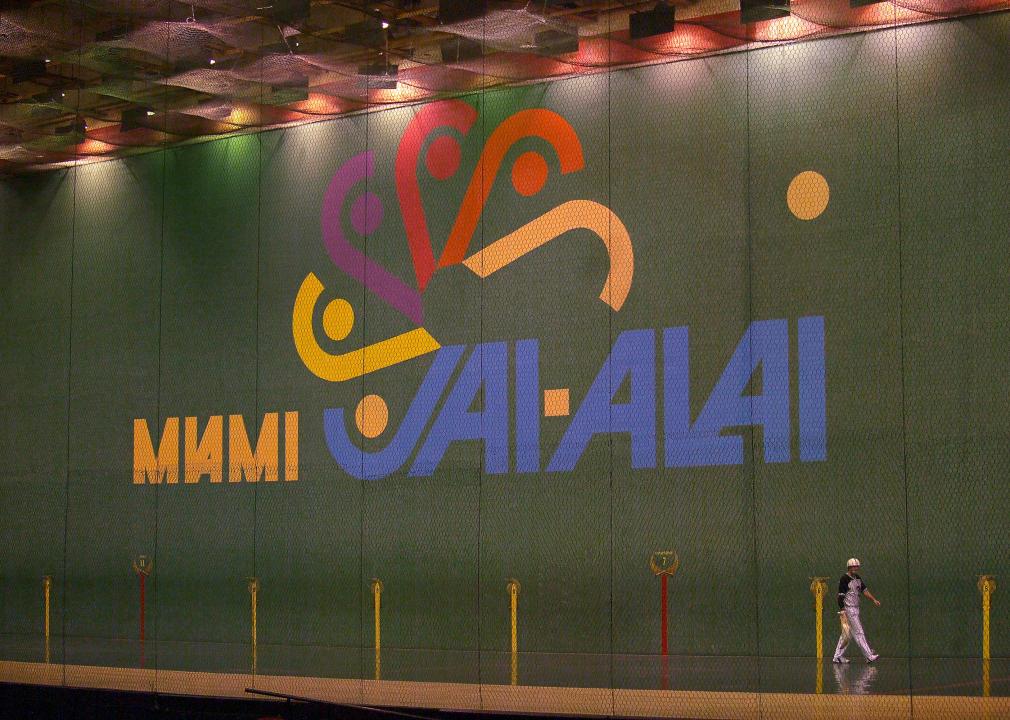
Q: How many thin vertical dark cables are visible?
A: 8